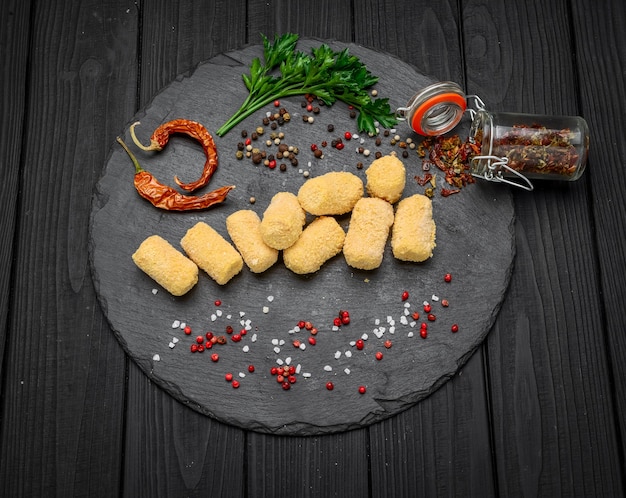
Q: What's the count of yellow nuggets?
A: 9